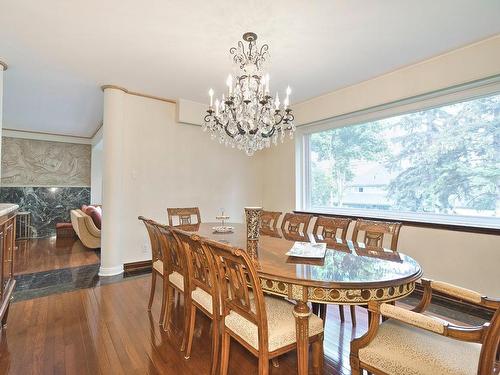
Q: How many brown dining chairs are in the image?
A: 10